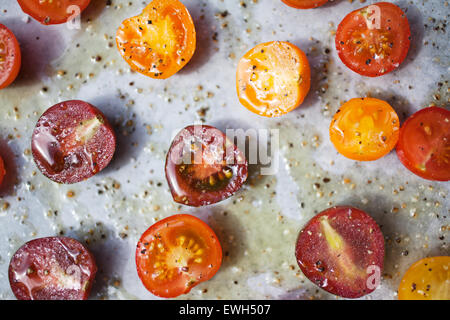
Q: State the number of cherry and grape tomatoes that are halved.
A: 15